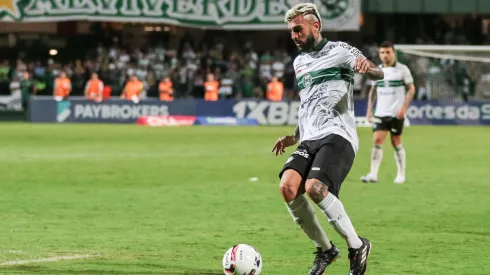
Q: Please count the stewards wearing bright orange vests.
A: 6